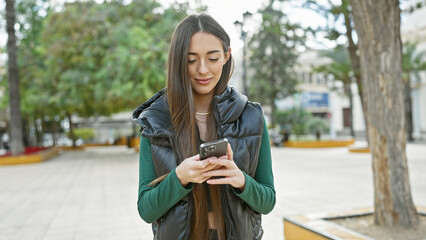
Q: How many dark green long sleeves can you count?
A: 2